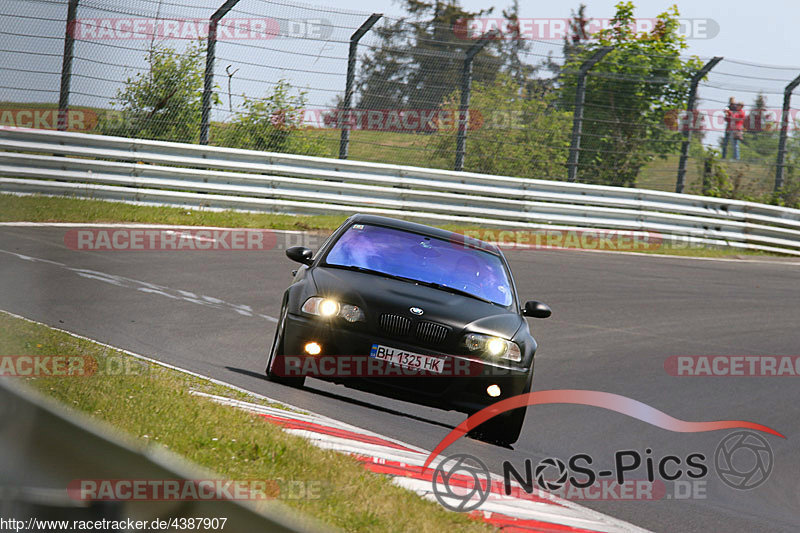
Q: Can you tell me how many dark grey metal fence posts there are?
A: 7